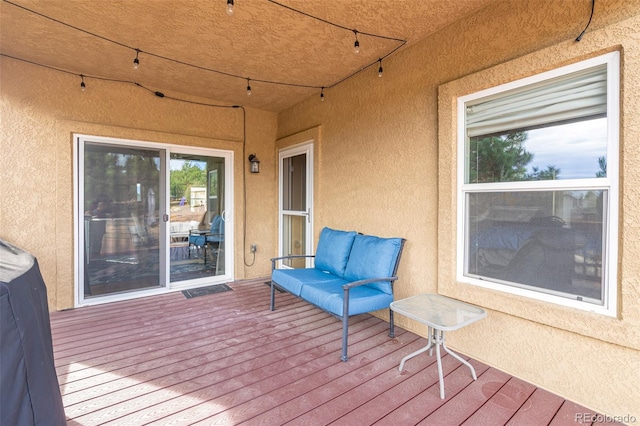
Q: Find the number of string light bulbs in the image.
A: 7